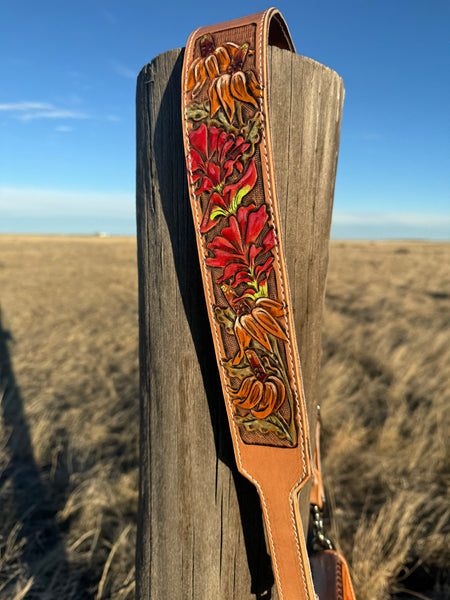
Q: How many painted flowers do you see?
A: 6